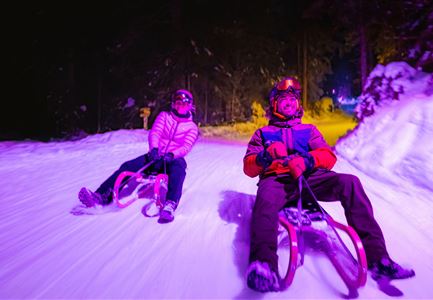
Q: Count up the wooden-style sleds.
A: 2